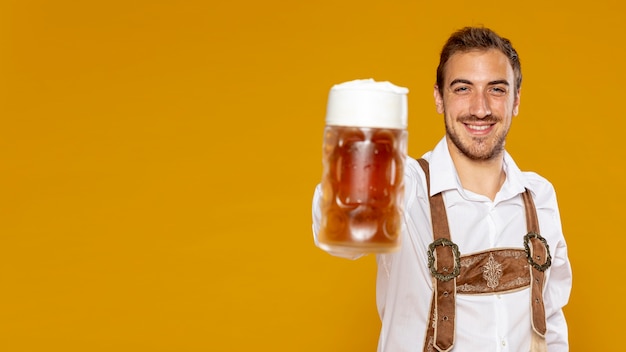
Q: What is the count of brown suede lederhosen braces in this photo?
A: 2